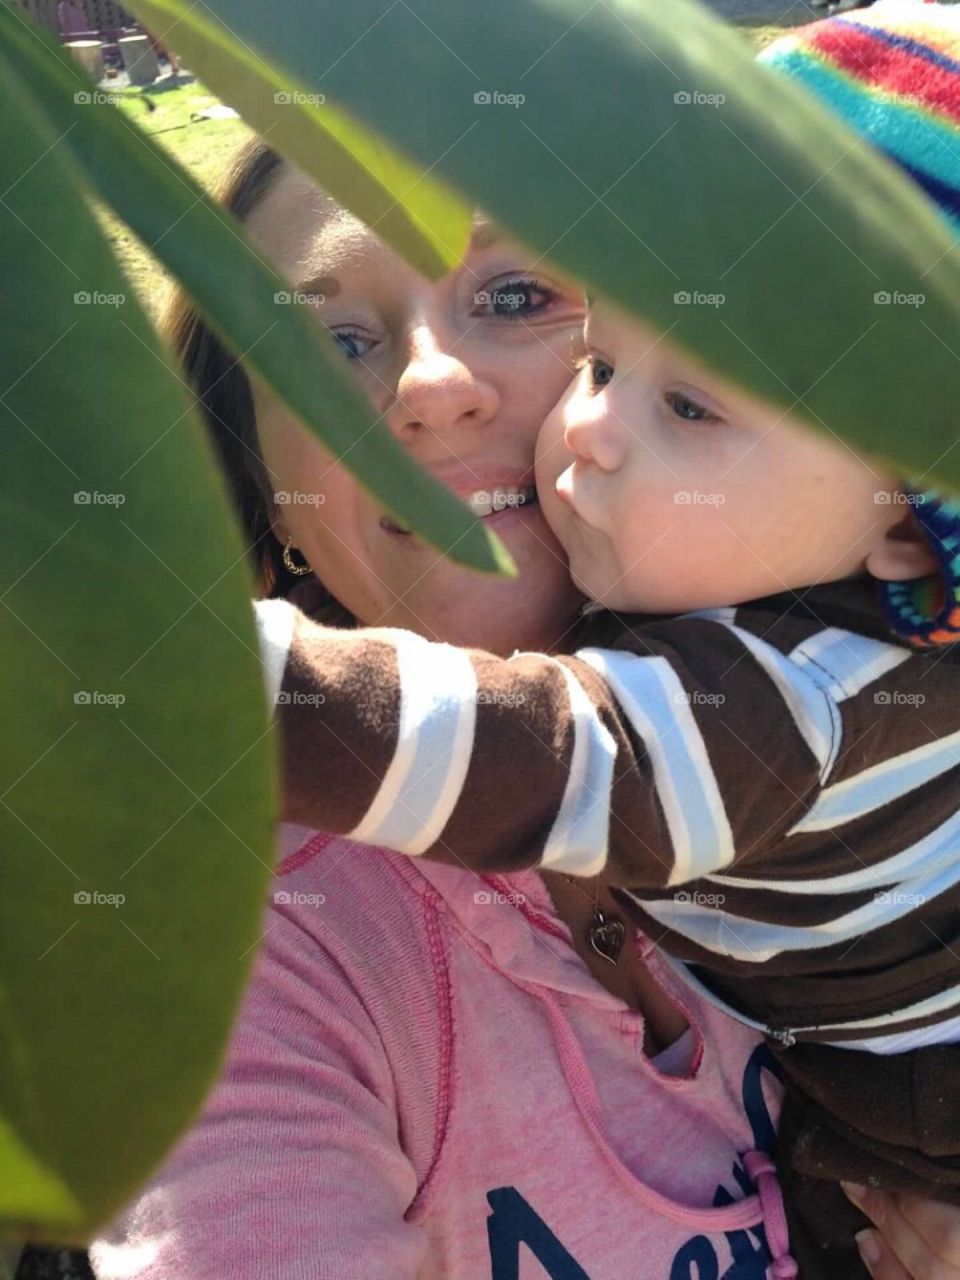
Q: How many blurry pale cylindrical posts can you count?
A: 2